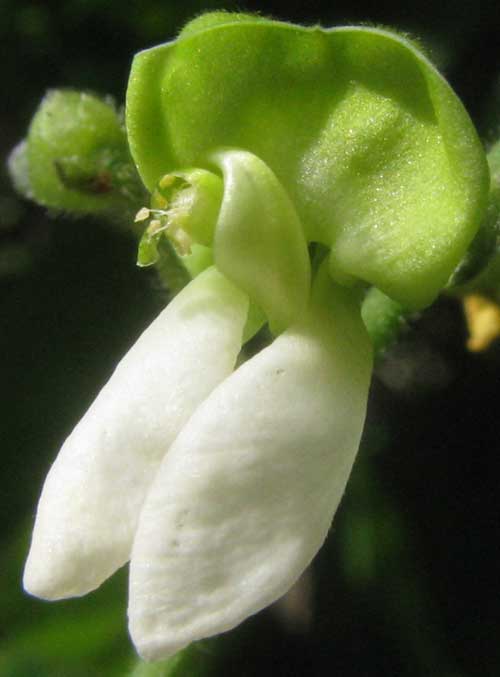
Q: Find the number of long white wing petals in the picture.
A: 2